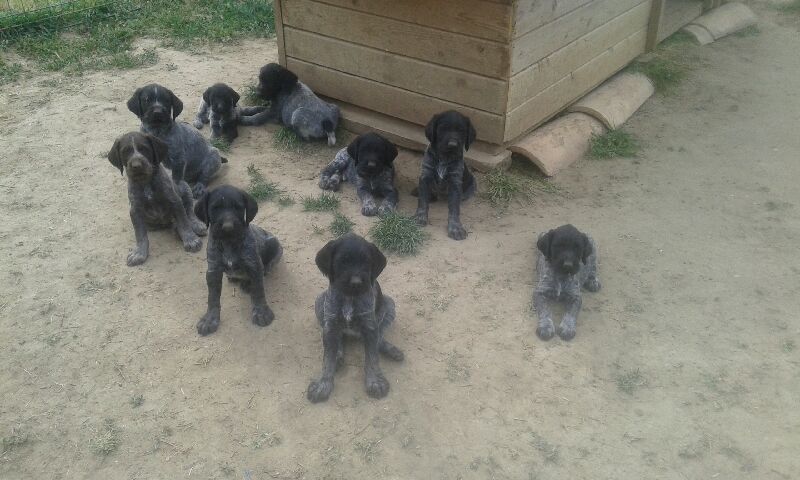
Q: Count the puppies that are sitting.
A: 5